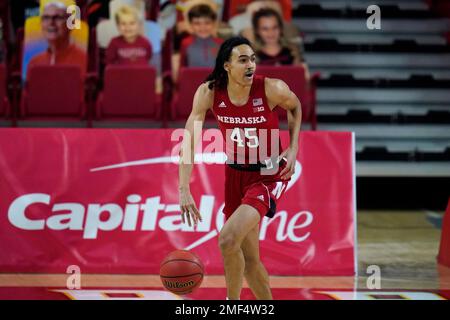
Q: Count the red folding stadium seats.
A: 5